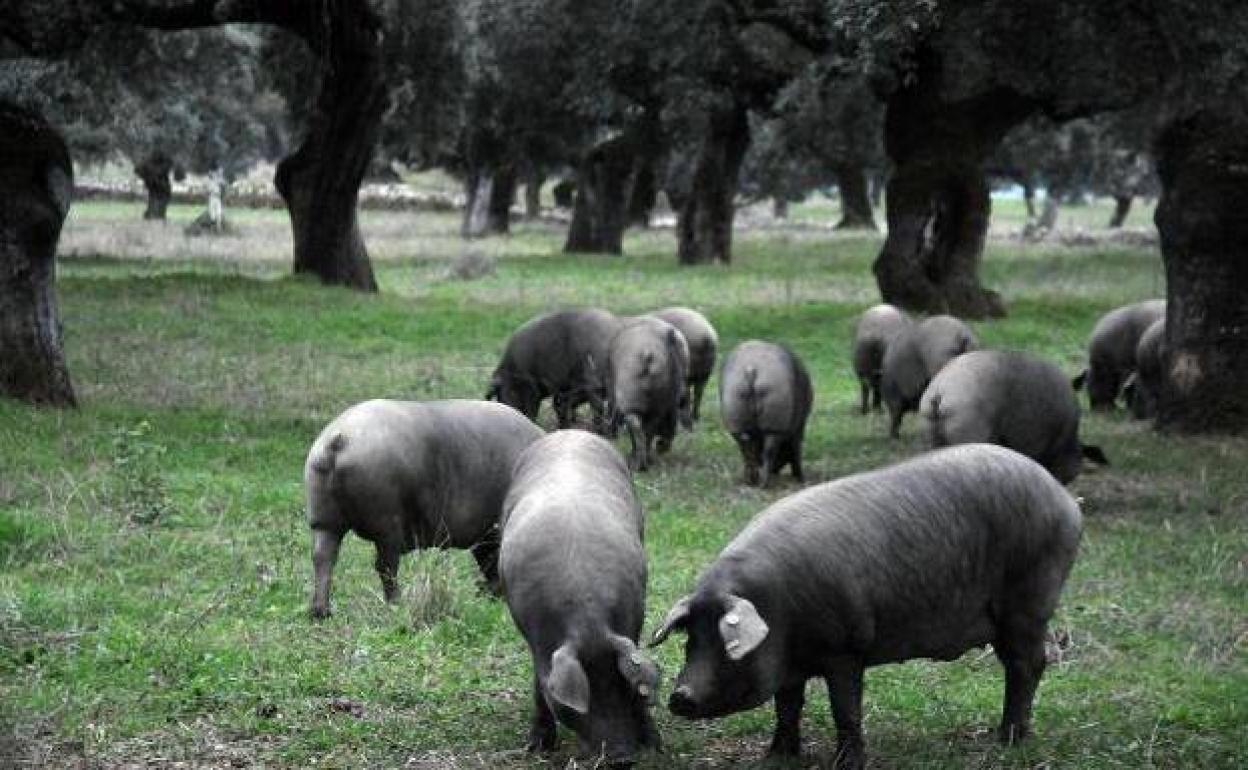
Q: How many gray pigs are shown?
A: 12